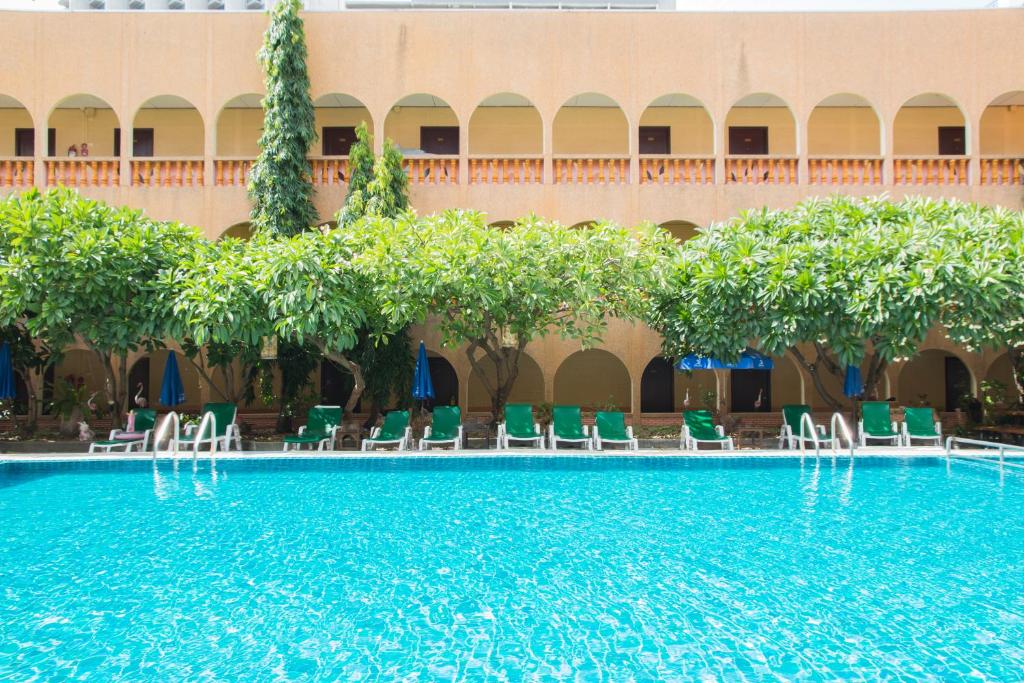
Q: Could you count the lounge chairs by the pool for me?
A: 12